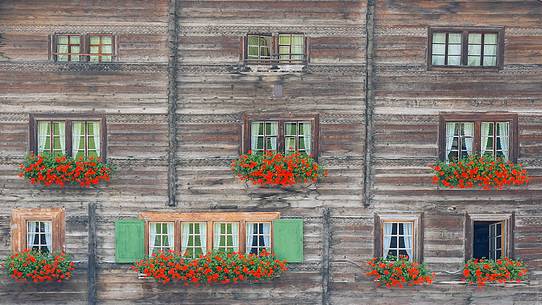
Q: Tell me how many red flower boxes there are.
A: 7